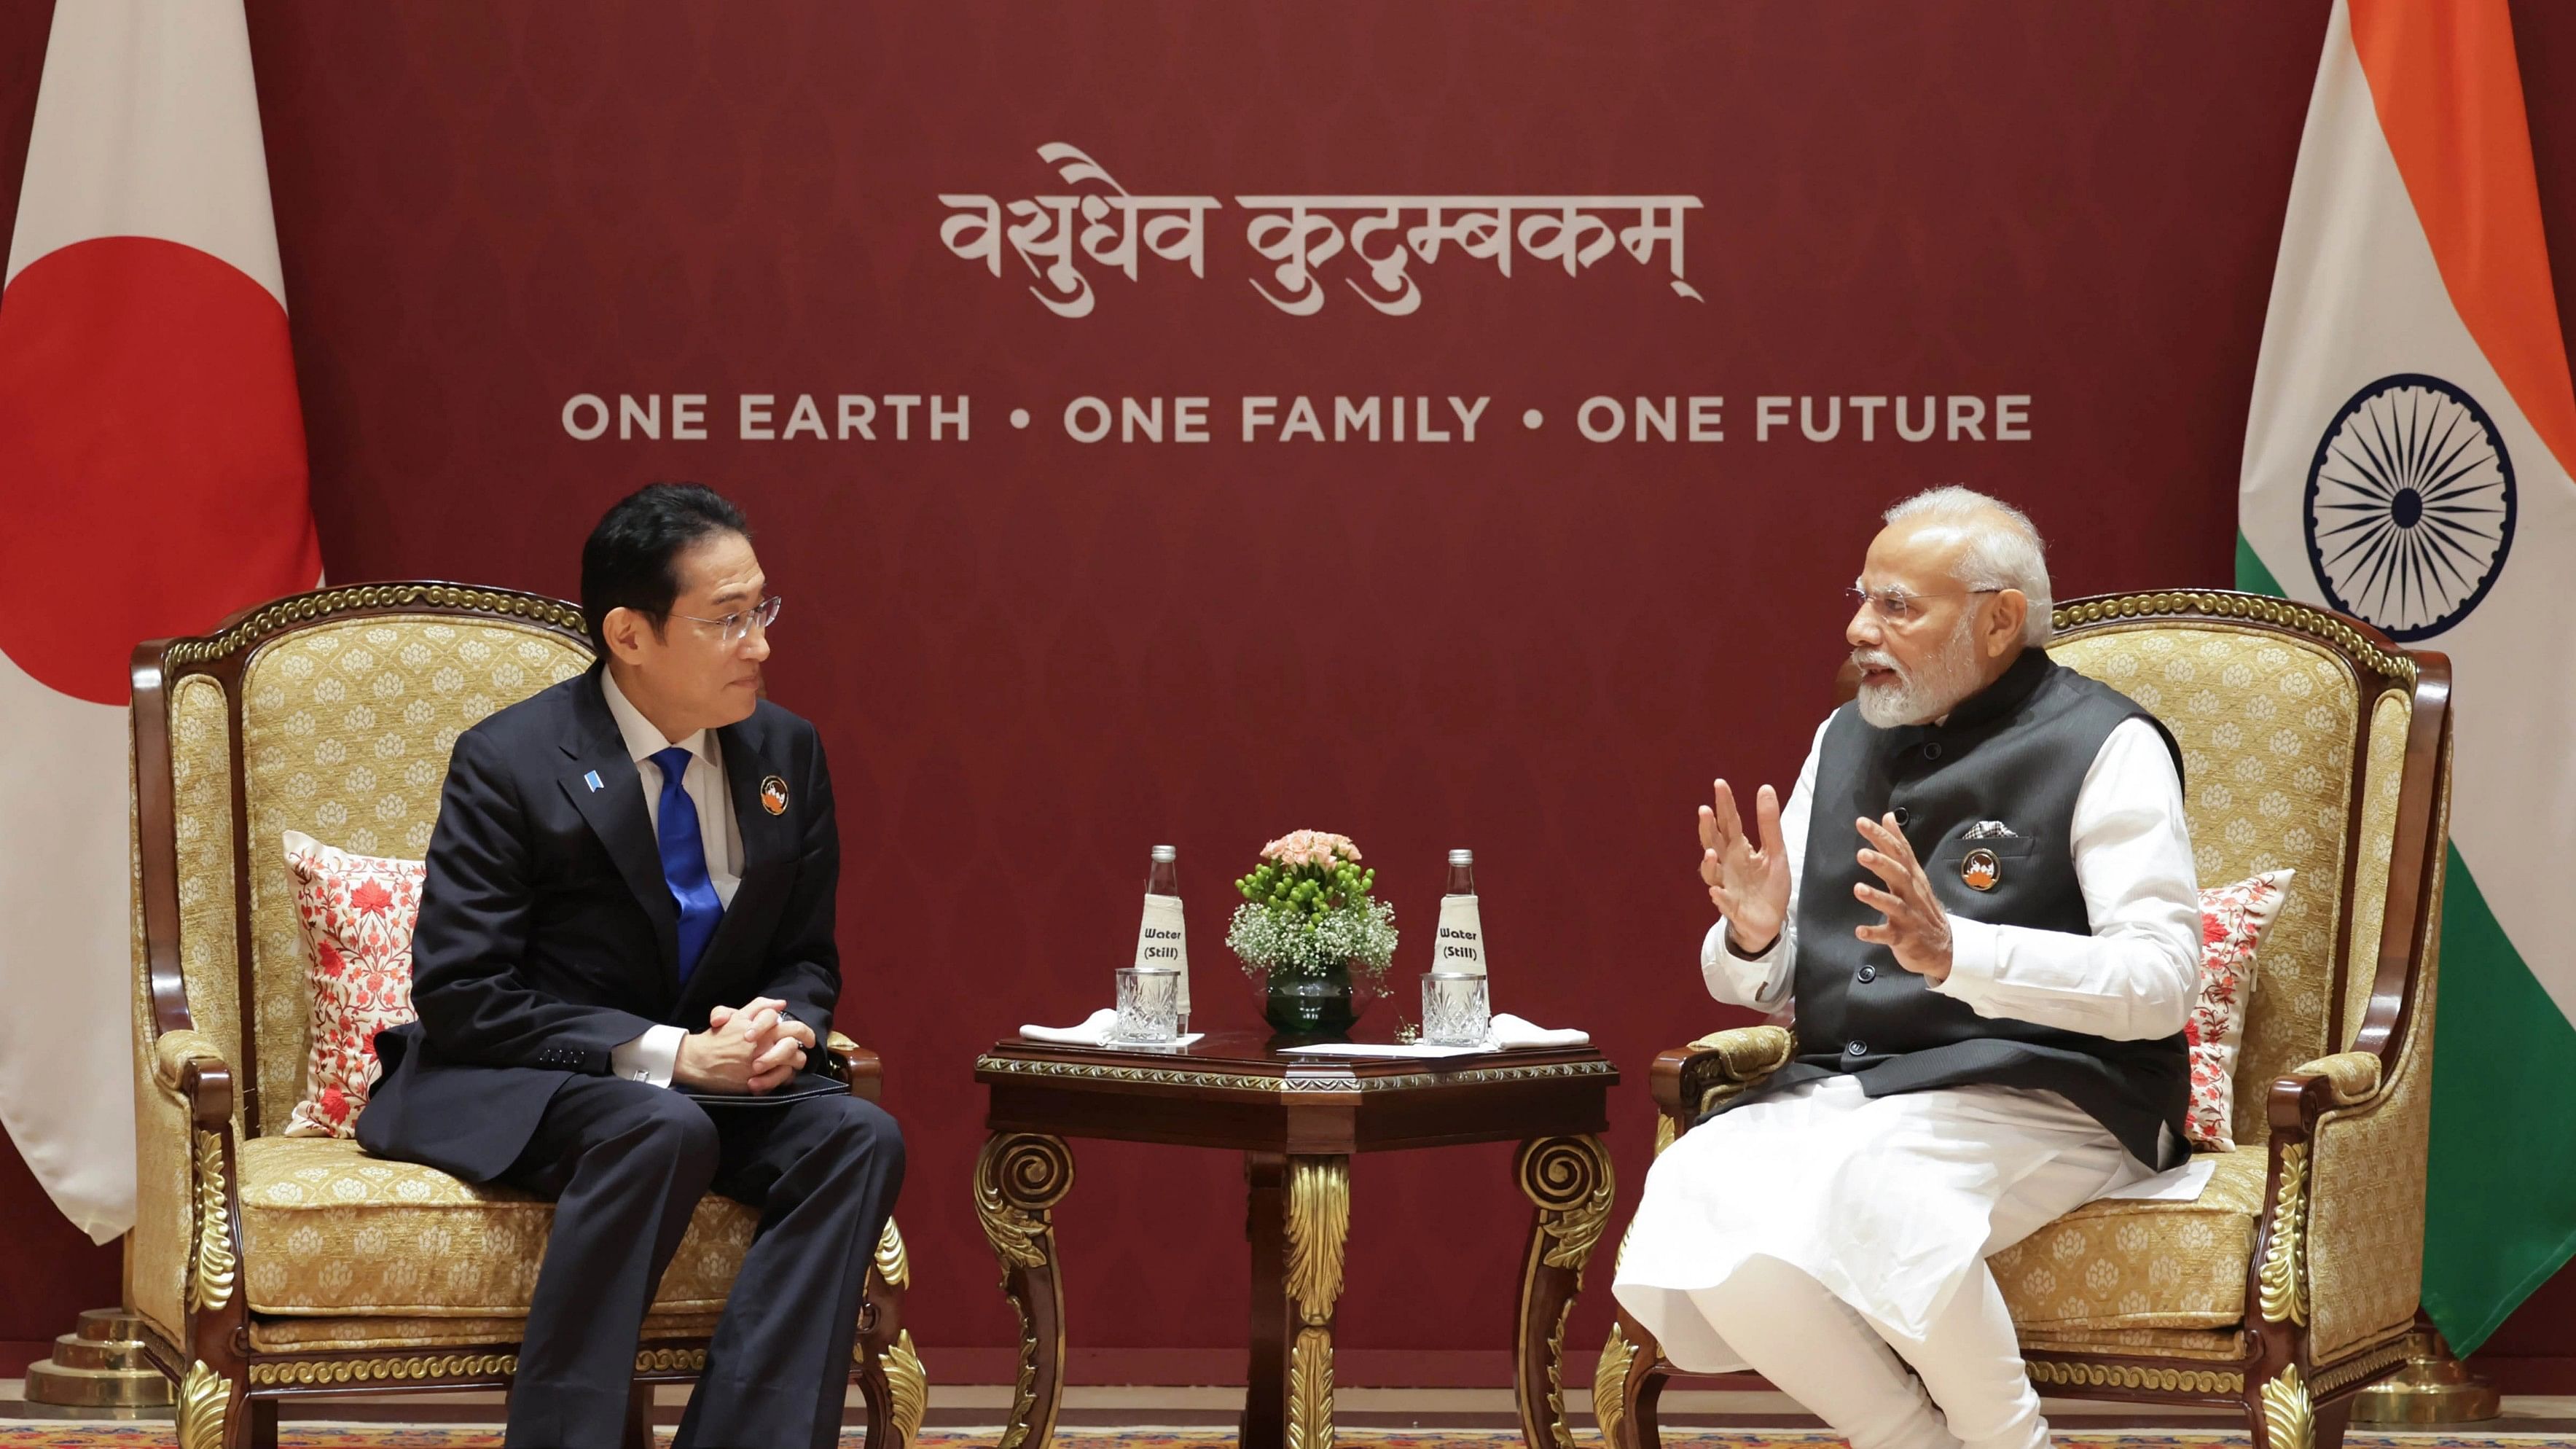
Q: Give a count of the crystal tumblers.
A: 2